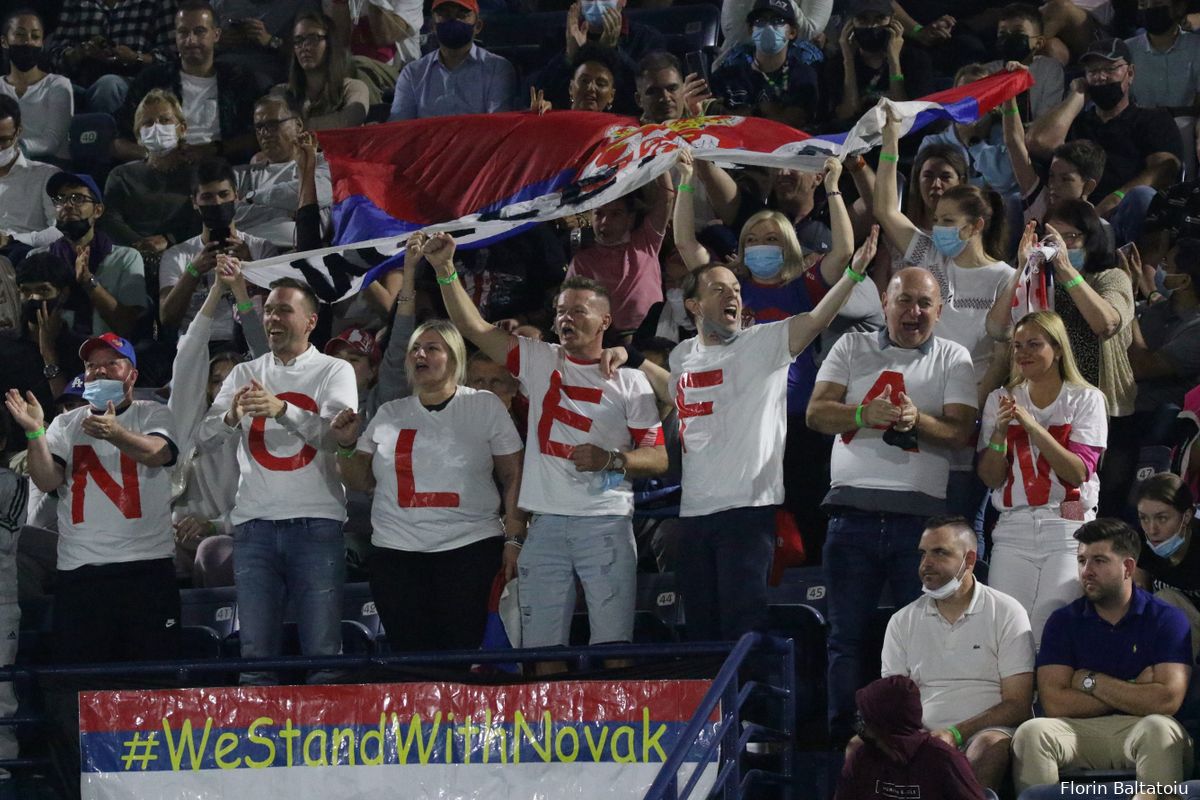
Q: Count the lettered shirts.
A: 7